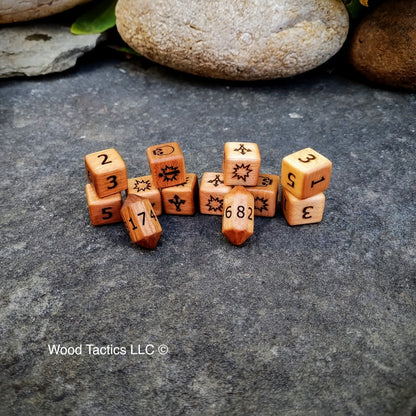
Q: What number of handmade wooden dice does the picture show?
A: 12